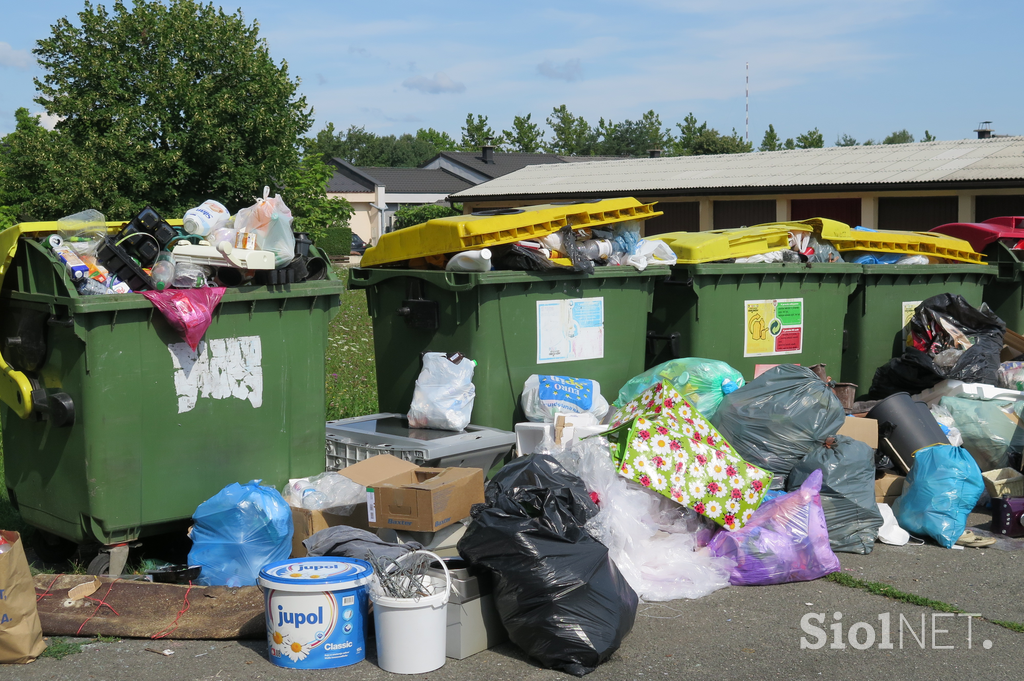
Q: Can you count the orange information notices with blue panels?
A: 0